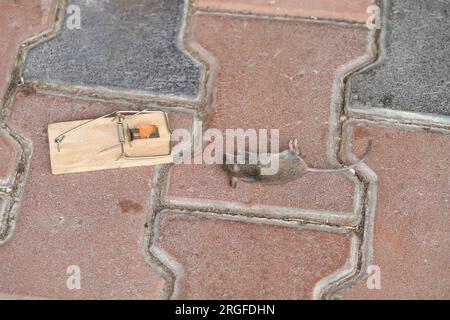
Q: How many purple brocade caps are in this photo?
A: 0